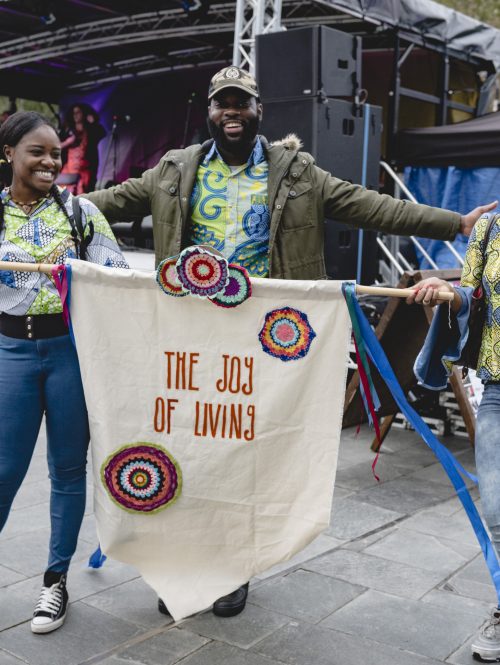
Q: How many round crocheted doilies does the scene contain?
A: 5